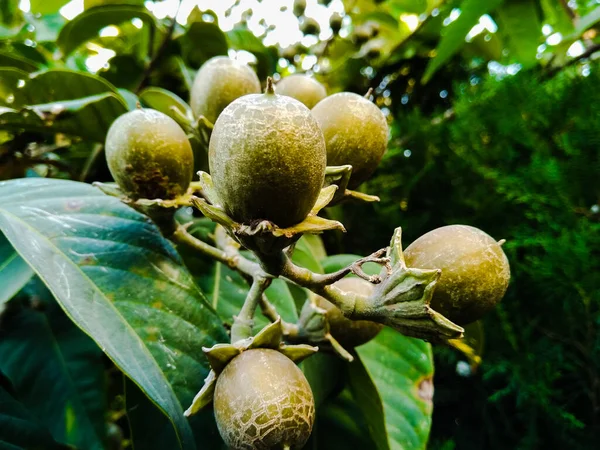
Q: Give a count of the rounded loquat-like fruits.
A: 8